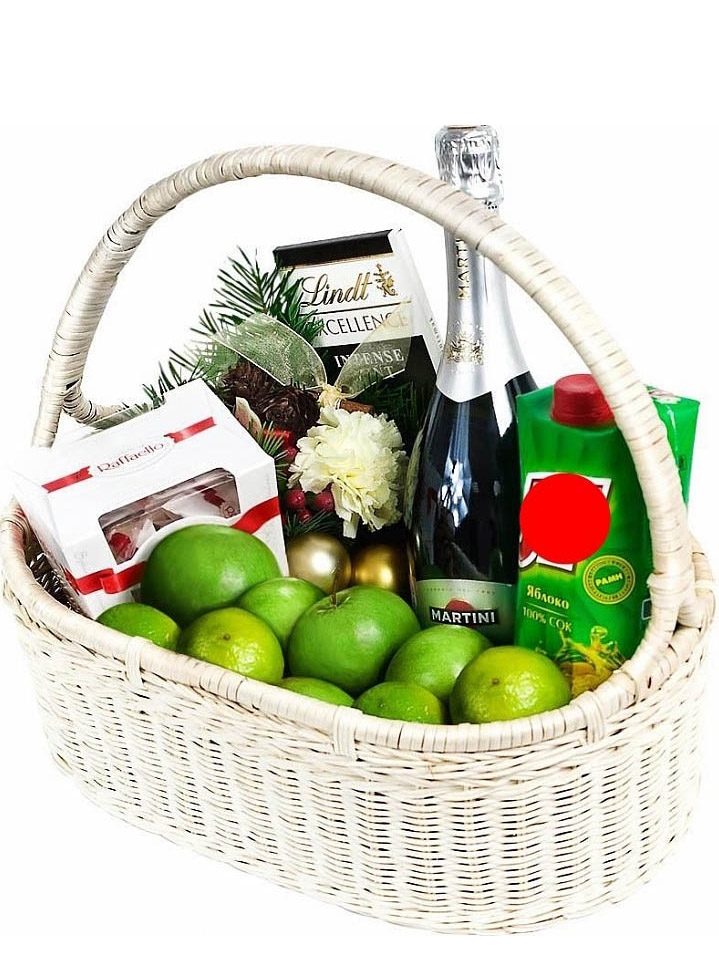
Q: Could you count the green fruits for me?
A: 9